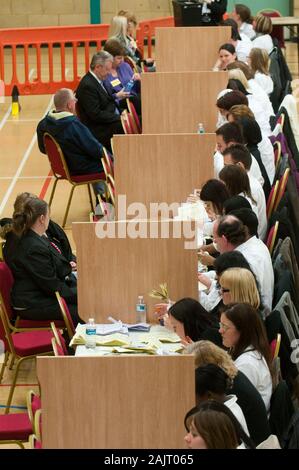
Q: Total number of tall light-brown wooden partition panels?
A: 5